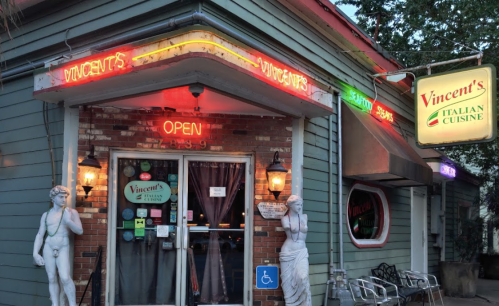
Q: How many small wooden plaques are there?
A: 1